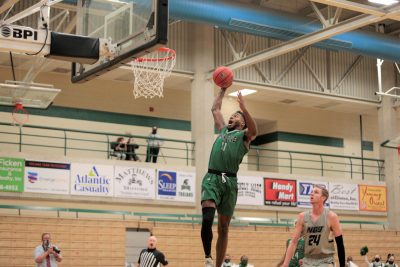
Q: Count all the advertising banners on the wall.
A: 10